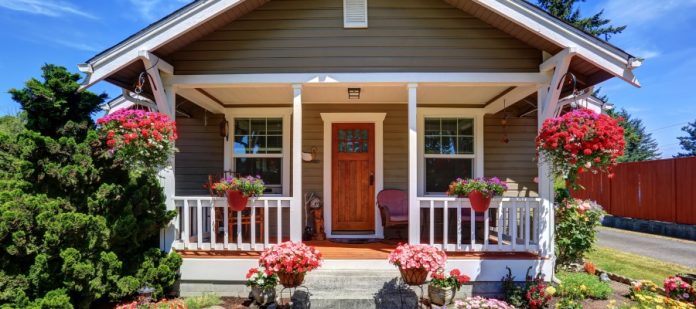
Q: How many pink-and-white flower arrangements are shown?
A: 2